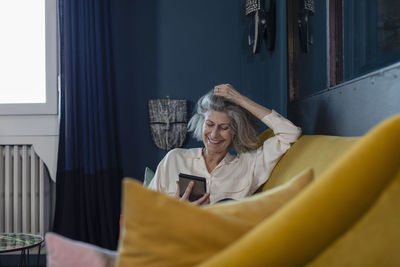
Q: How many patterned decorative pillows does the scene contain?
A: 0